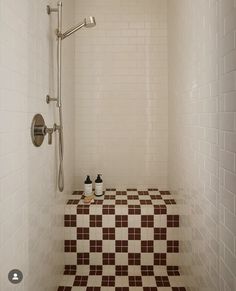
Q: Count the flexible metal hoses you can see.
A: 1